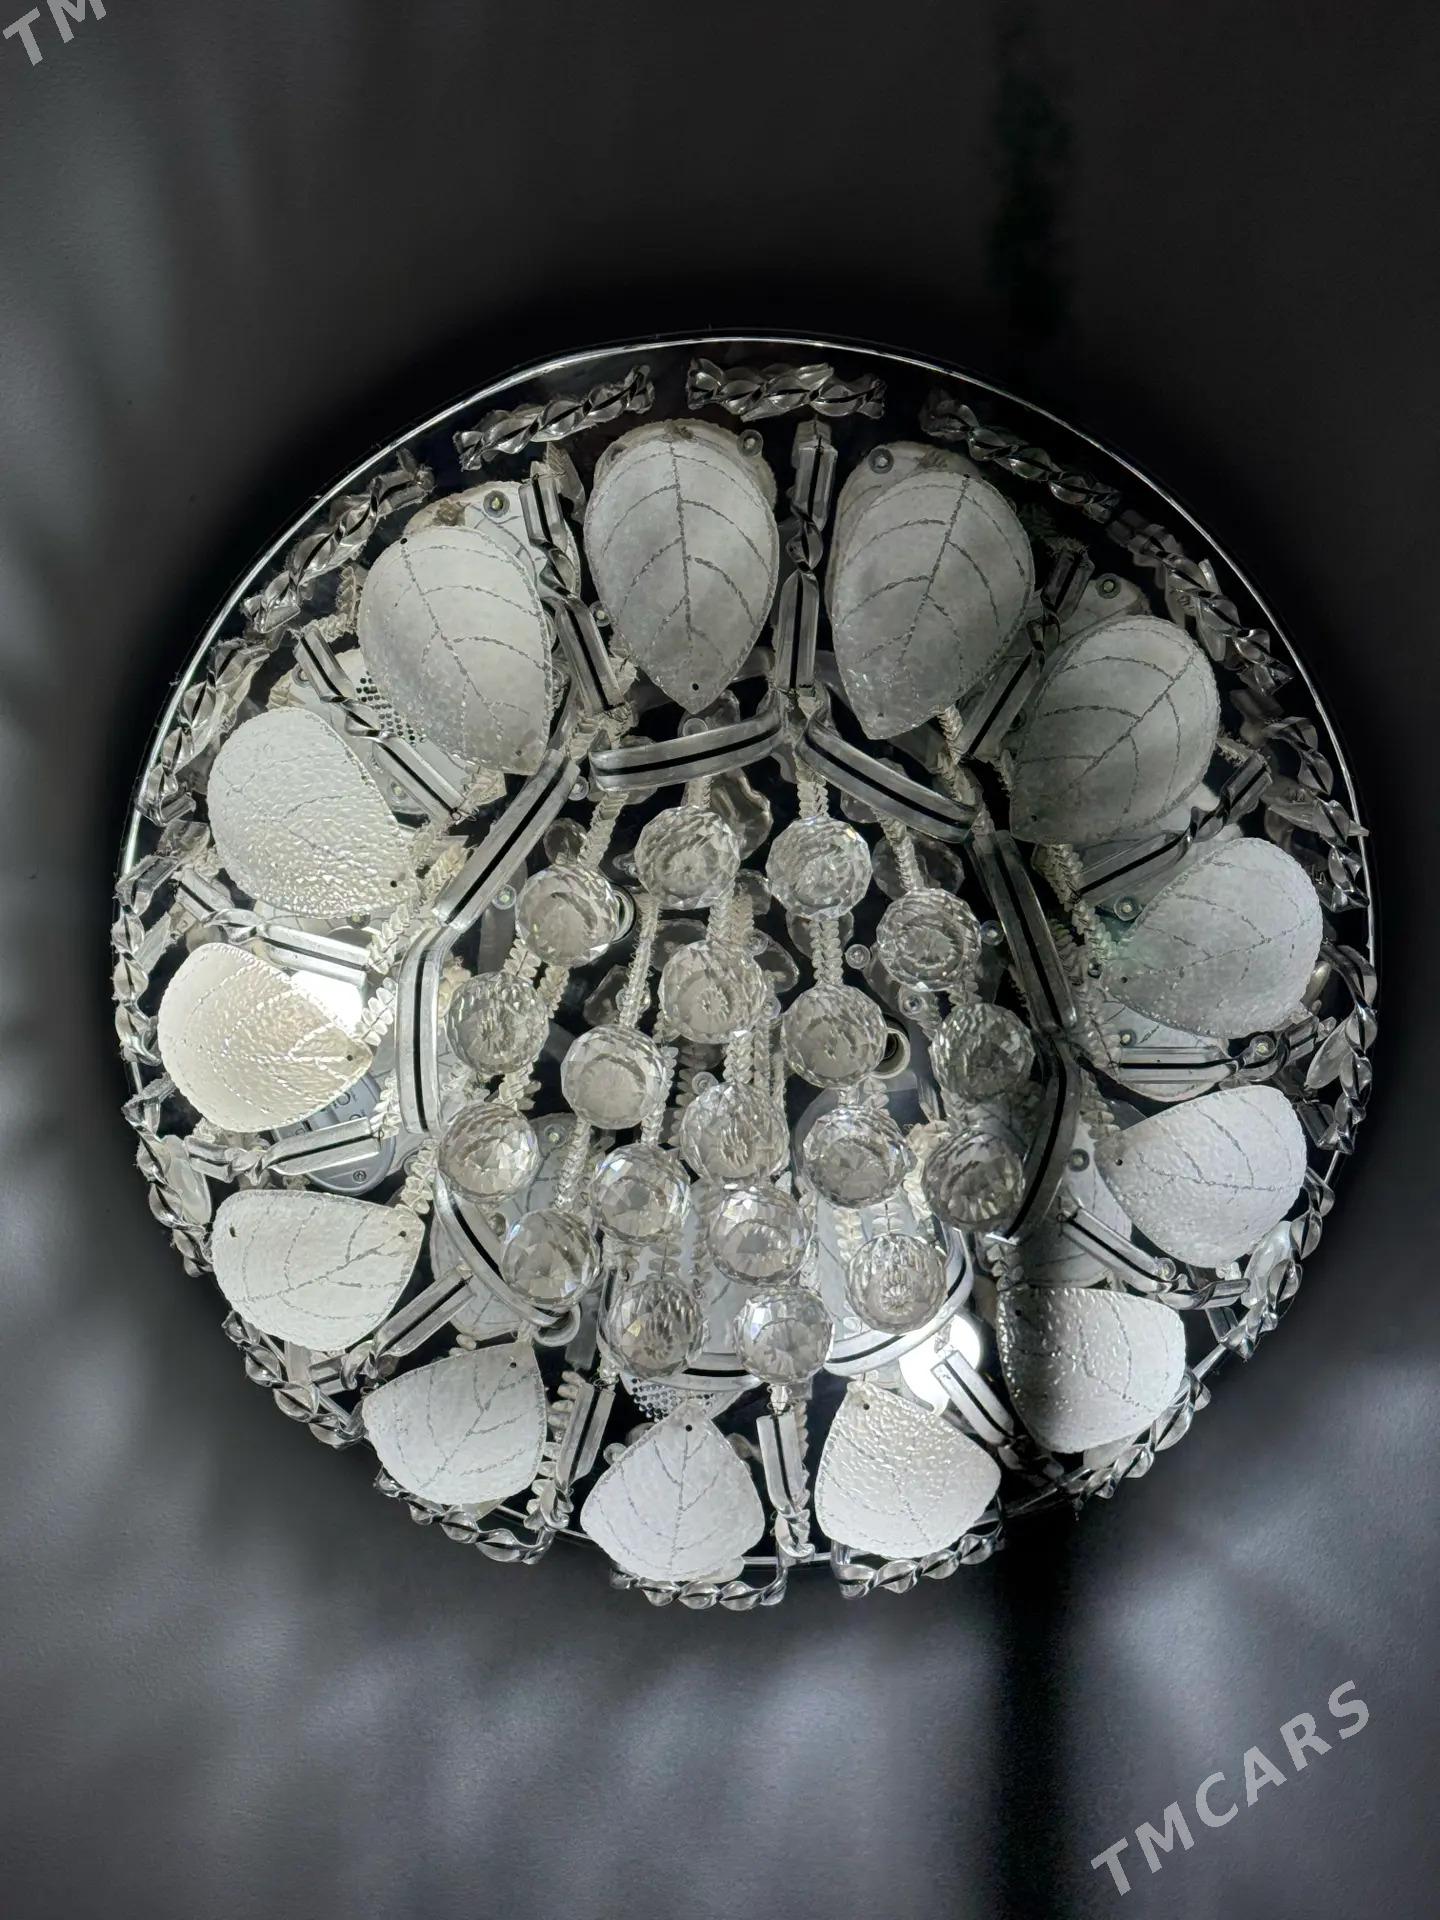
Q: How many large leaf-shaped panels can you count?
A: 13